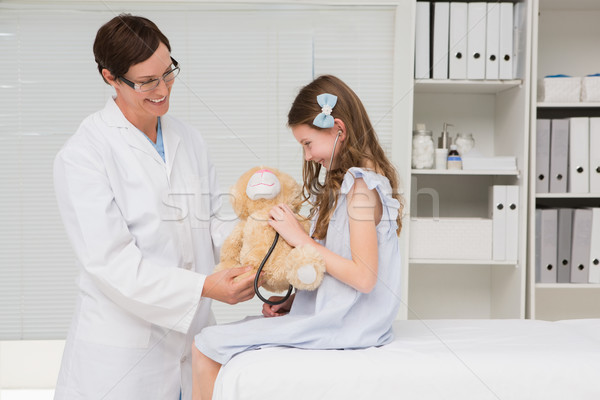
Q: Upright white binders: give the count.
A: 11